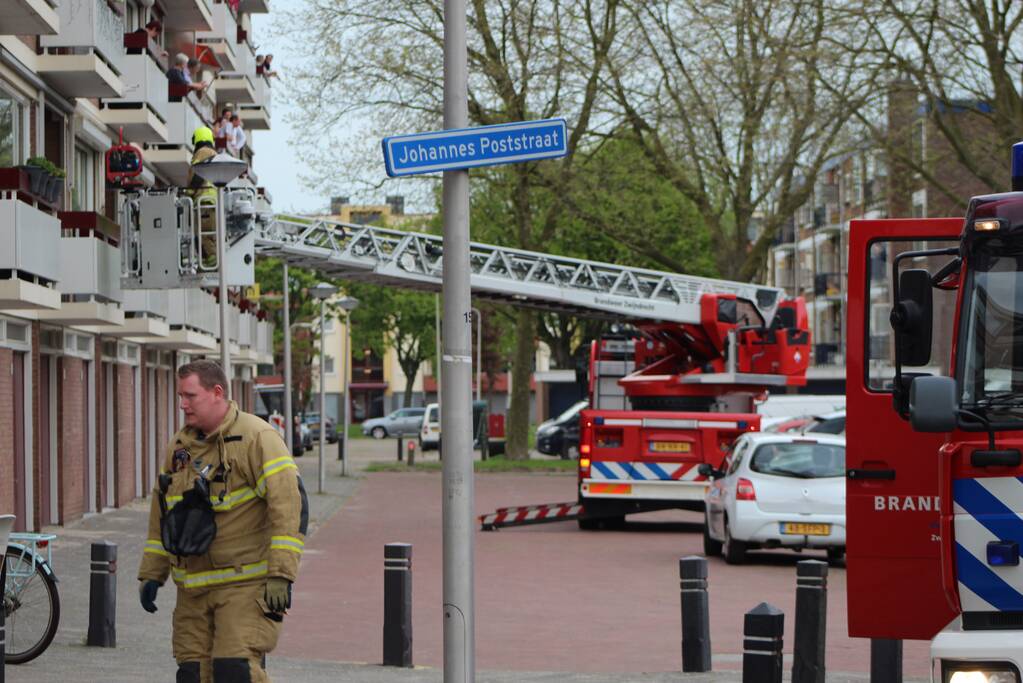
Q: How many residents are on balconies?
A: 8